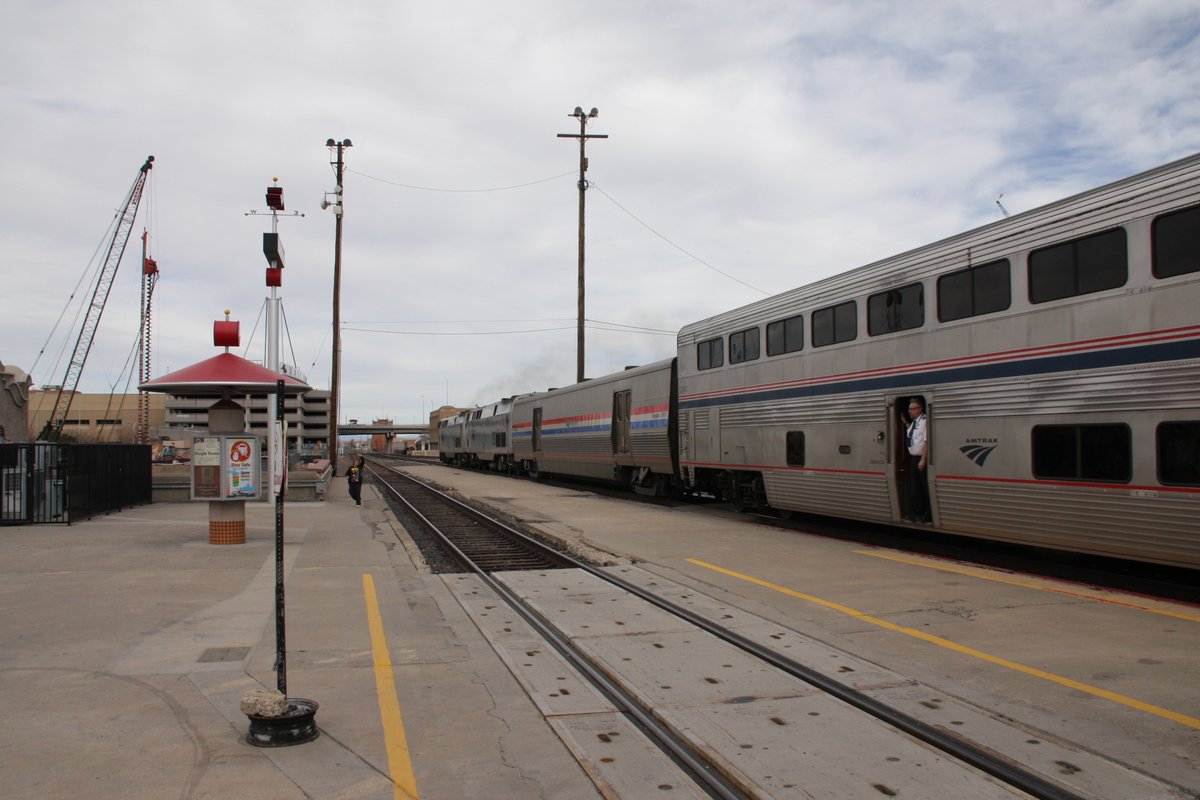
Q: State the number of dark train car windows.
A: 11